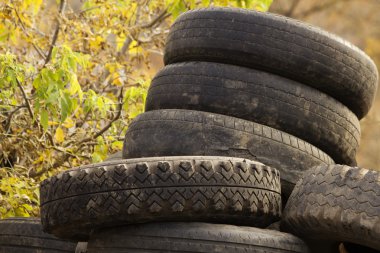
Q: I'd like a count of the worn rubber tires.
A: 7